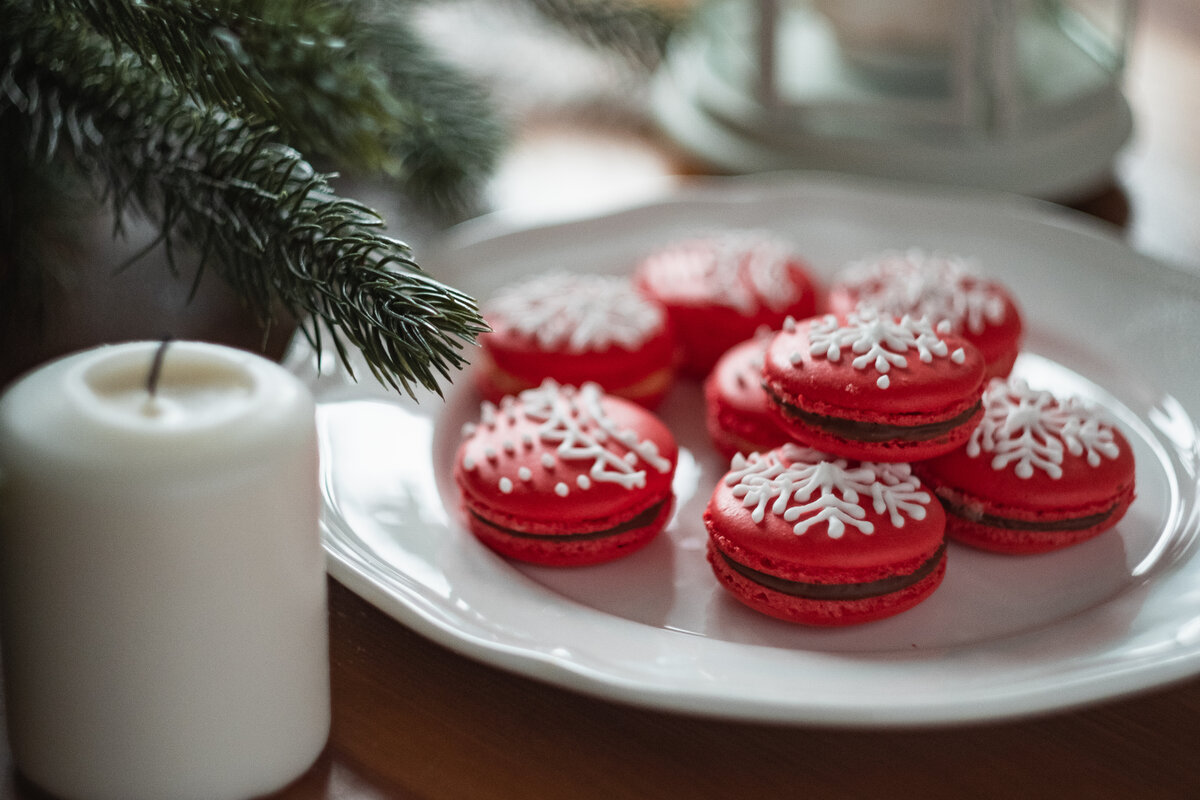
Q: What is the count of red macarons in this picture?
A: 8